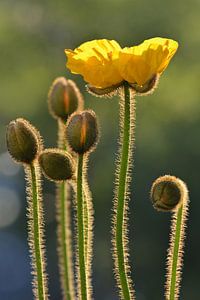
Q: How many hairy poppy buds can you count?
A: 5